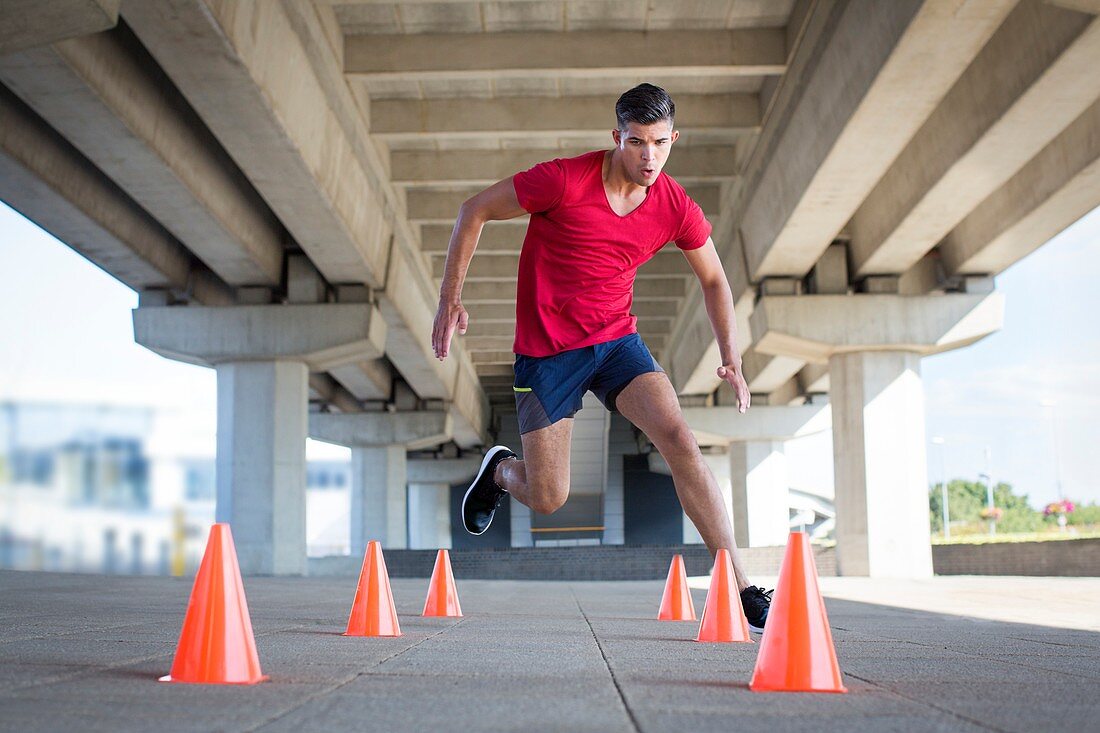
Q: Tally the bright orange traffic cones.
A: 6